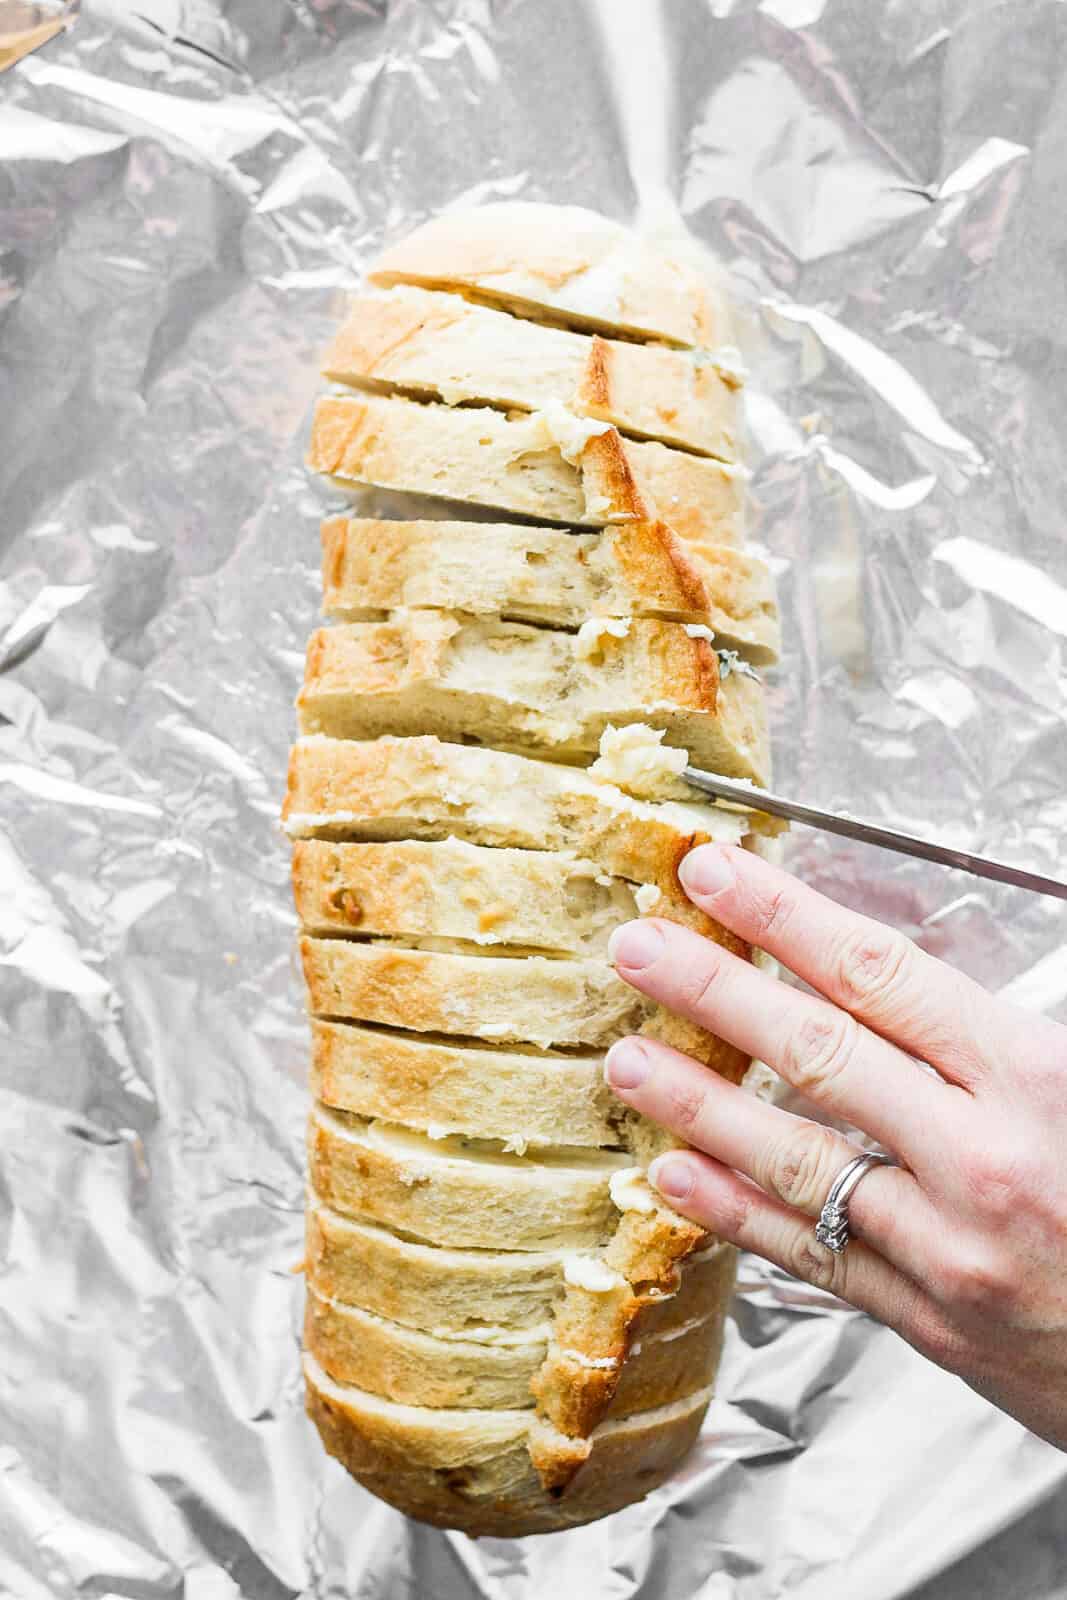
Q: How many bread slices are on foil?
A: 13